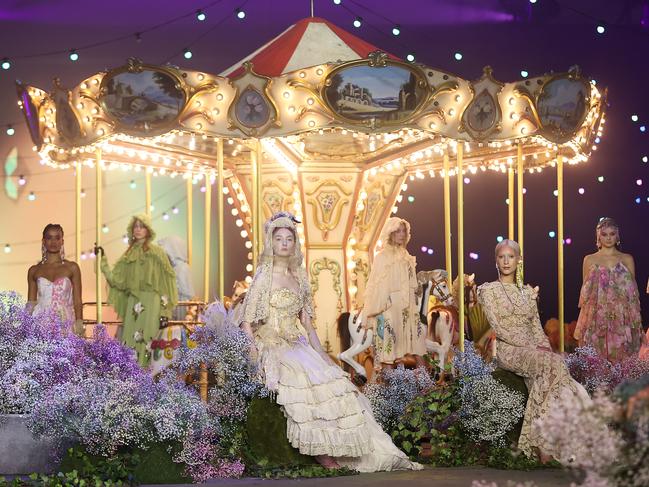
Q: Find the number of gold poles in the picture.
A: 13